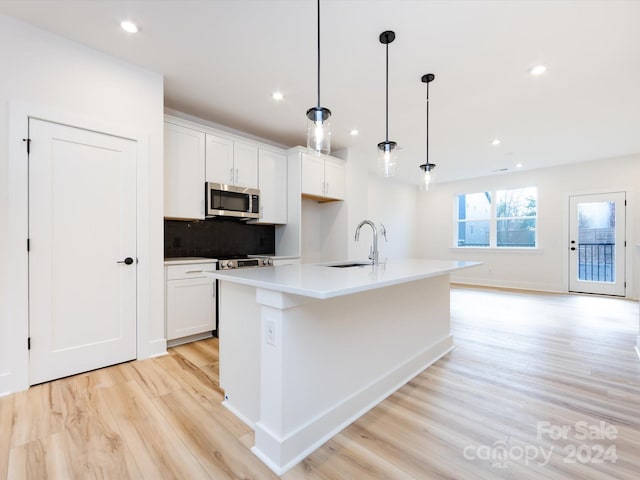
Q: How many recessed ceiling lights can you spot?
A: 6